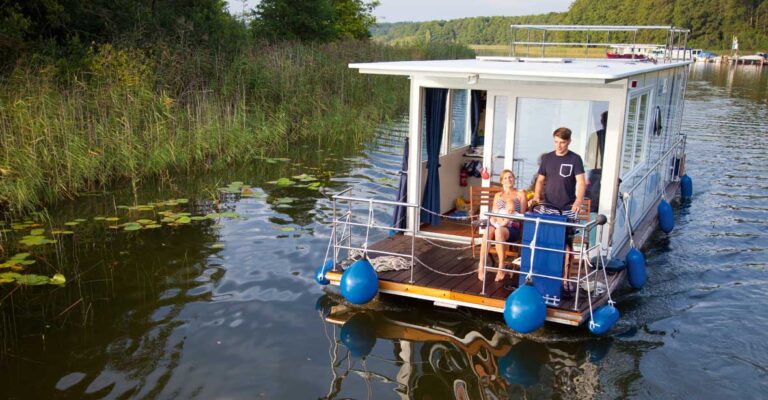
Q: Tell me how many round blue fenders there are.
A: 2